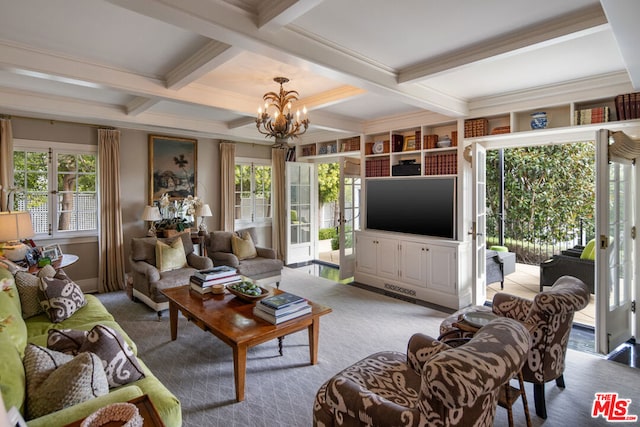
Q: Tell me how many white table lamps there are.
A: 2